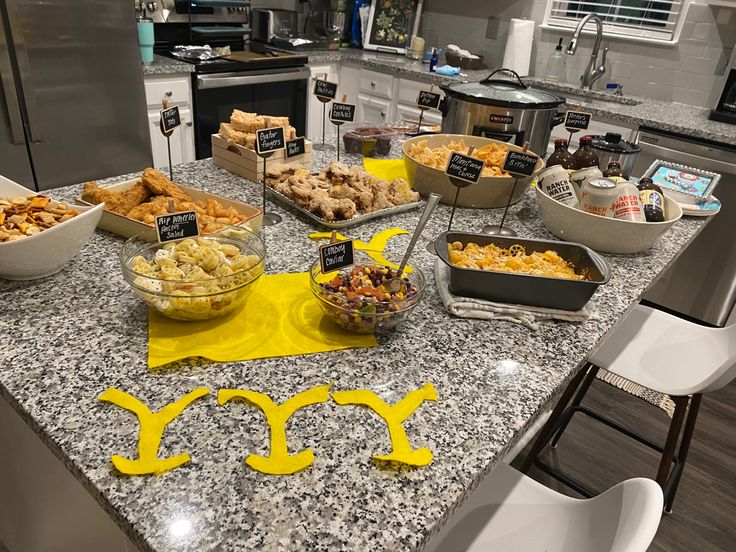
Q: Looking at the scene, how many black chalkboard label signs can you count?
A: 11